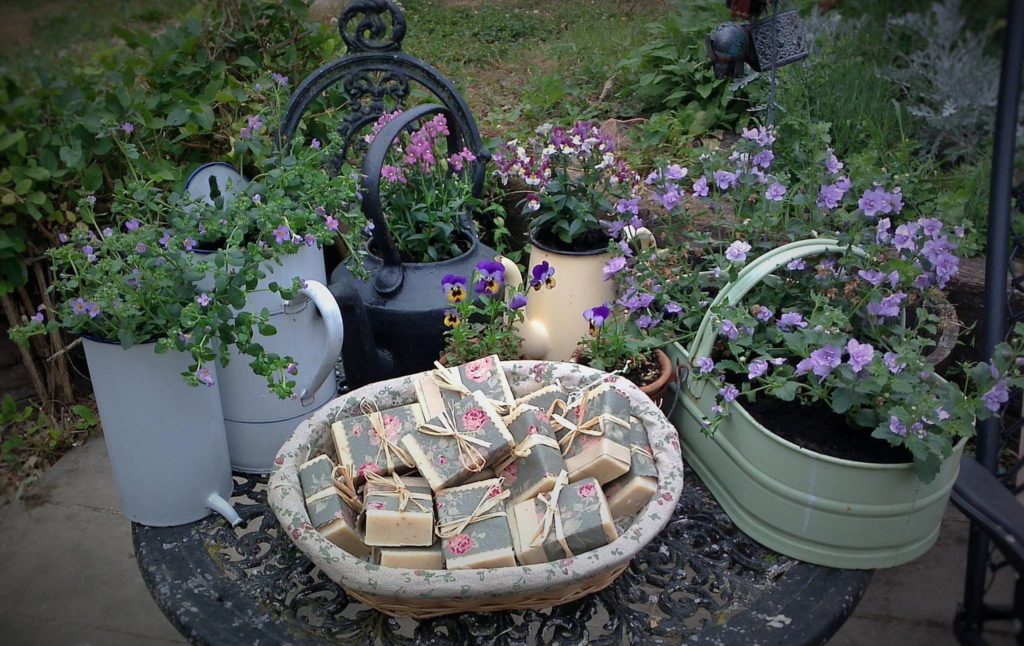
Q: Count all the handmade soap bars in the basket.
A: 12